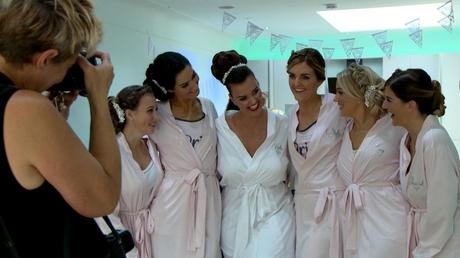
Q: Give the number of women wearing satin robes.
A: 6